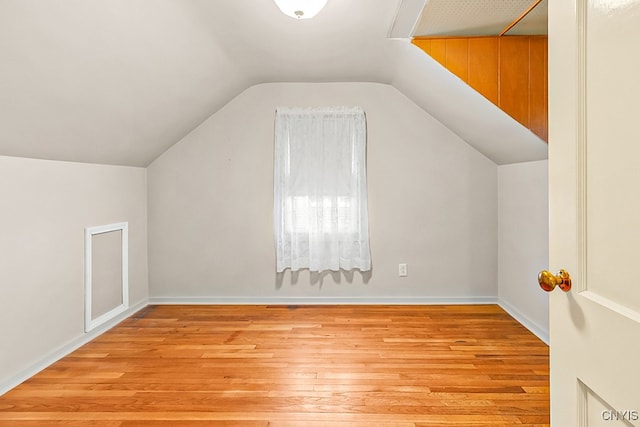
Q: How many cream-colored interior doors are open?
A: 1